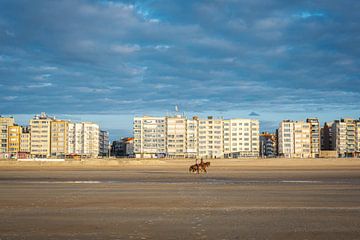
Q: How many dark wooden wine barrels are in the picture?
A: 0